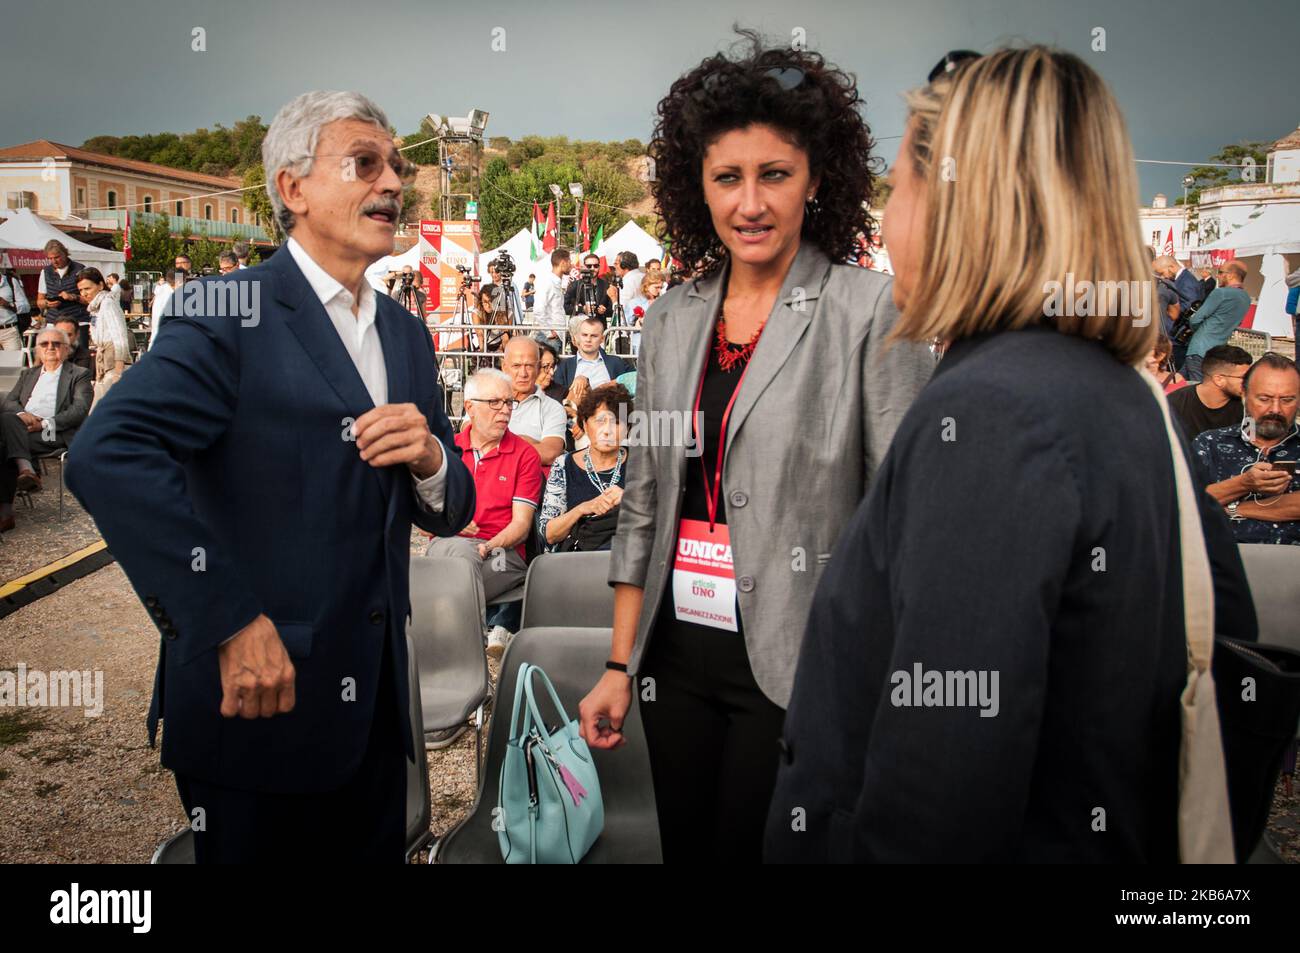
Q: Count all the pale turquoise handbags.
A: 1